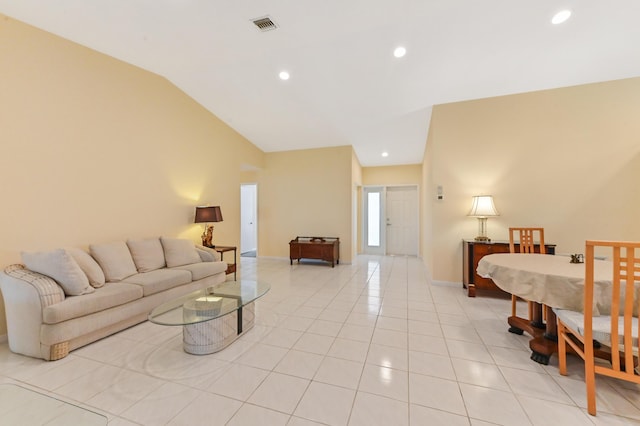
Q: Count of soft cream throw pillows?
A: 5